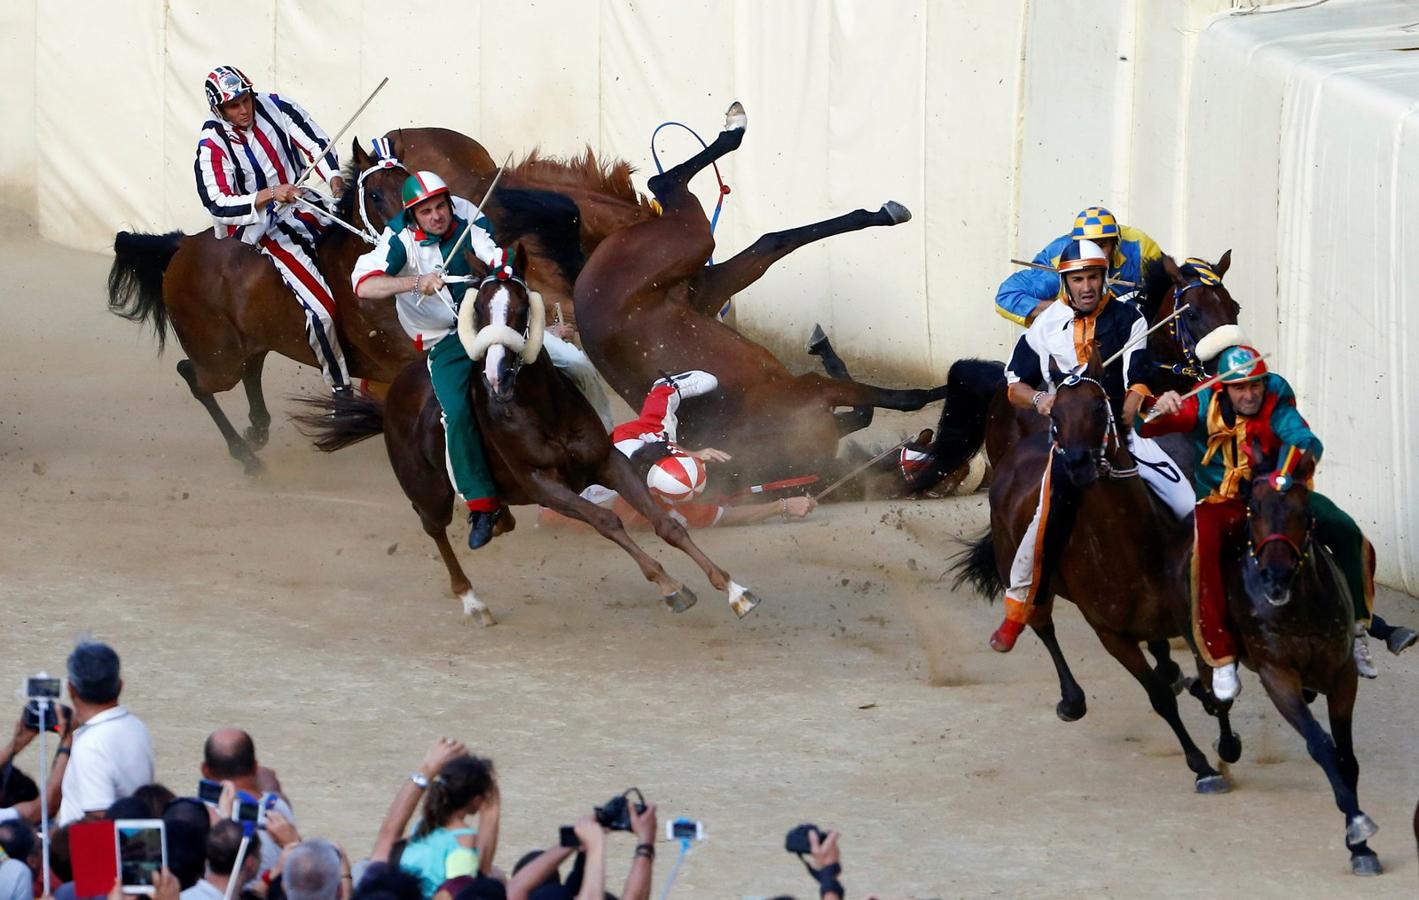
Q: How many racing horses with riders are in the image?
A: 5